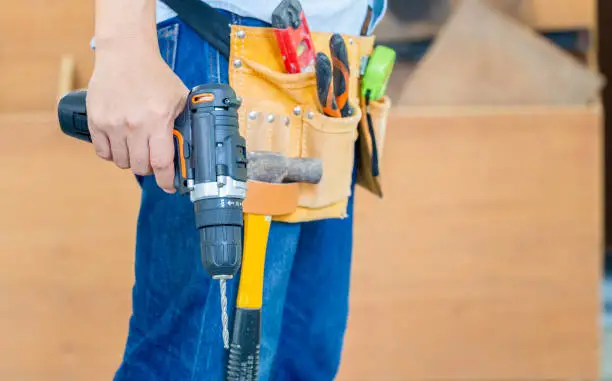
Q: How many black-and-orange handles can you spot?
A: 2